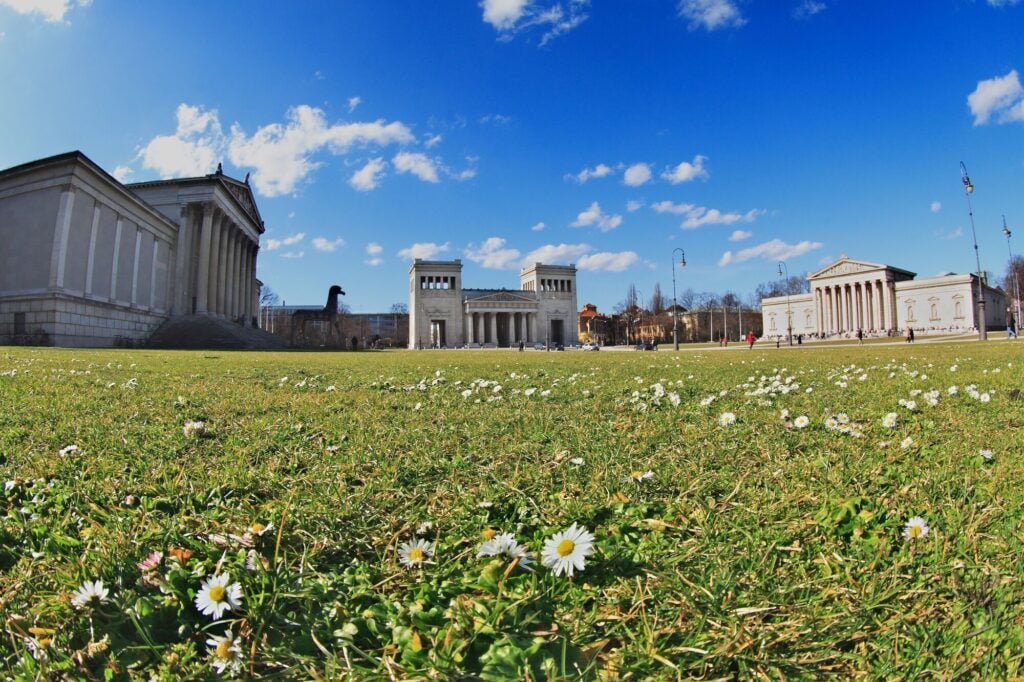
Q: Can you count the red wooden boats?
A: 0